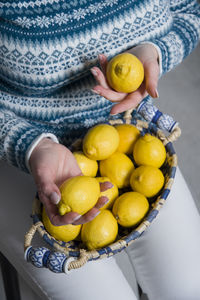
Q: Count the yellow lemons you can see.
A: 12